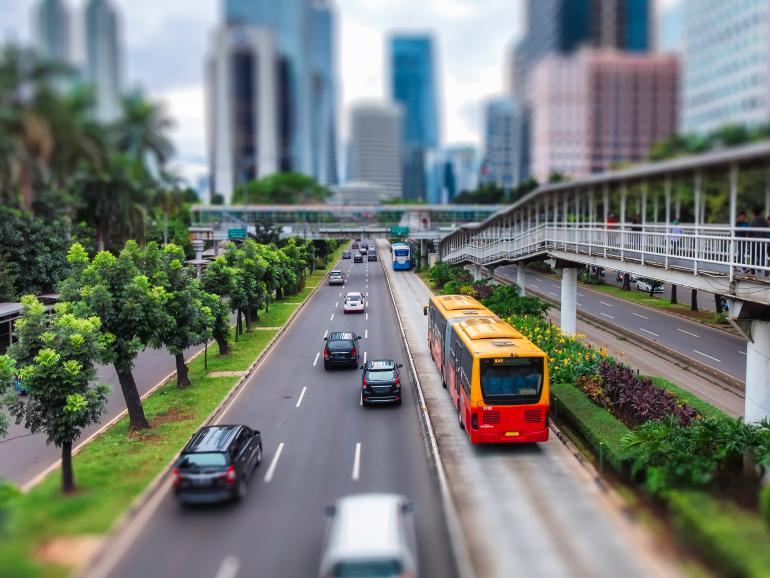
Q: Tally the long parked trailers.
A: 0